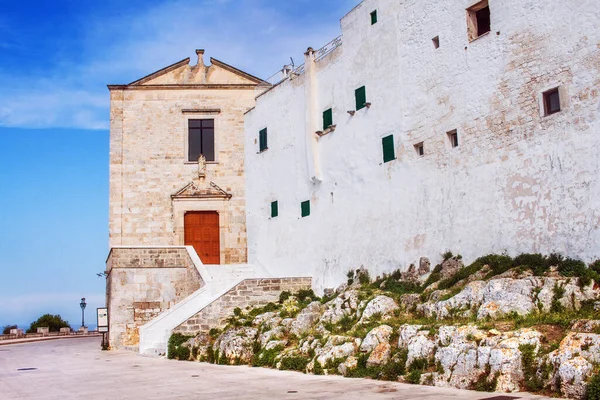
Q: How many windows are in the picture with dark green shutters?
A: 7